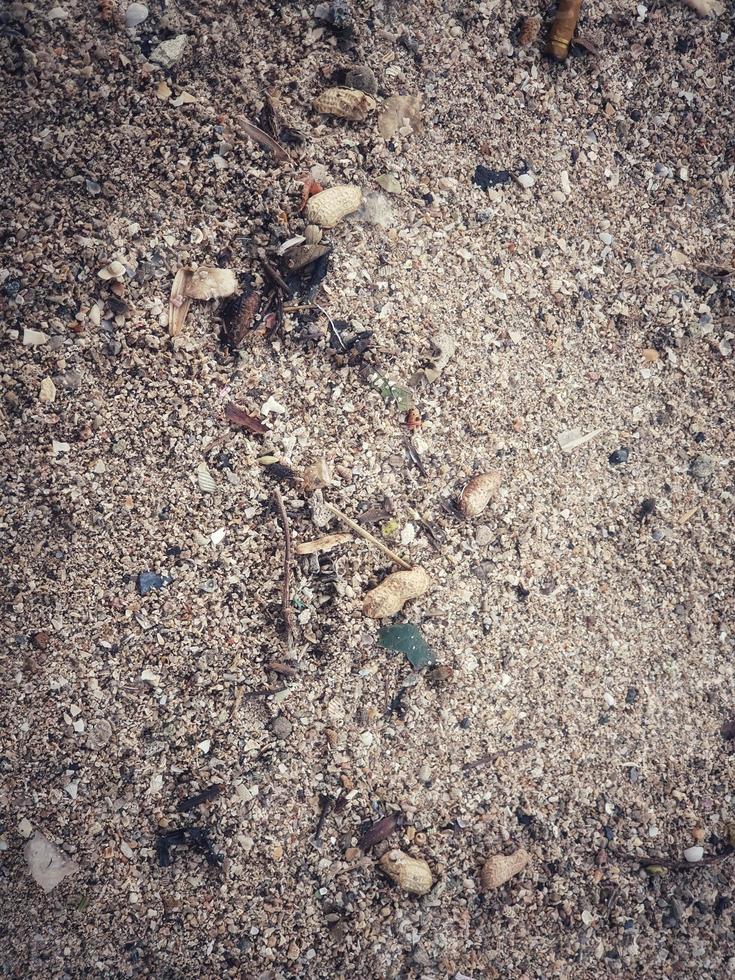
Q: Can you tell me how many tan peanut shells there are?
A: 6